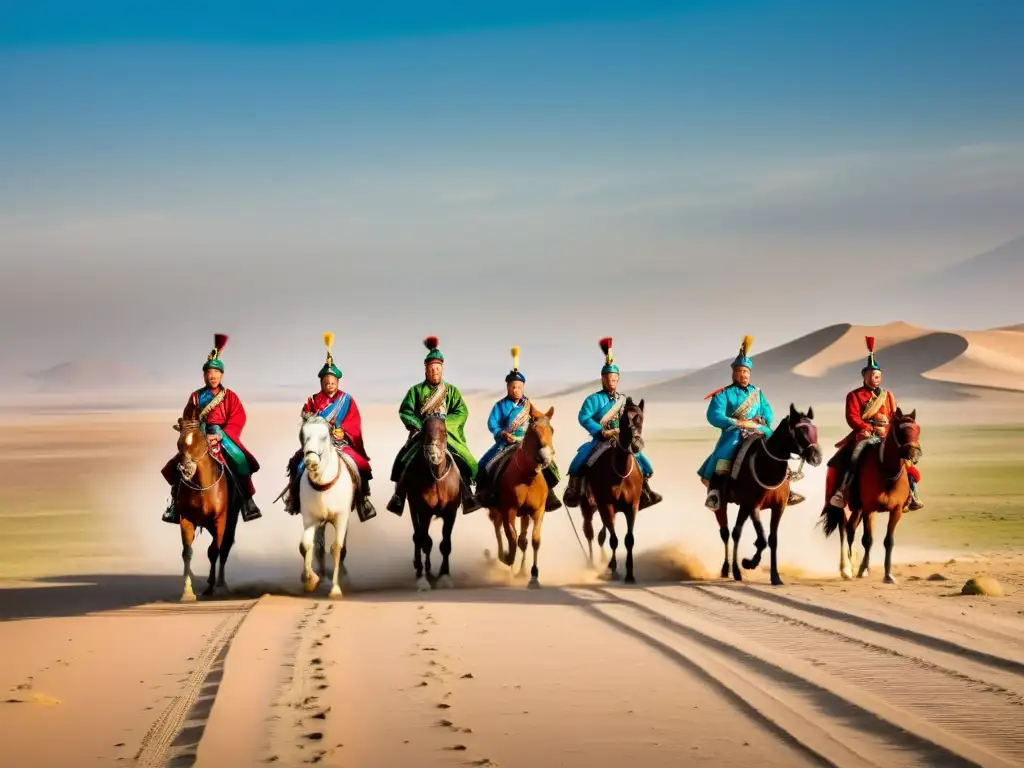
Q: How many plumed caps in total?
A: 7